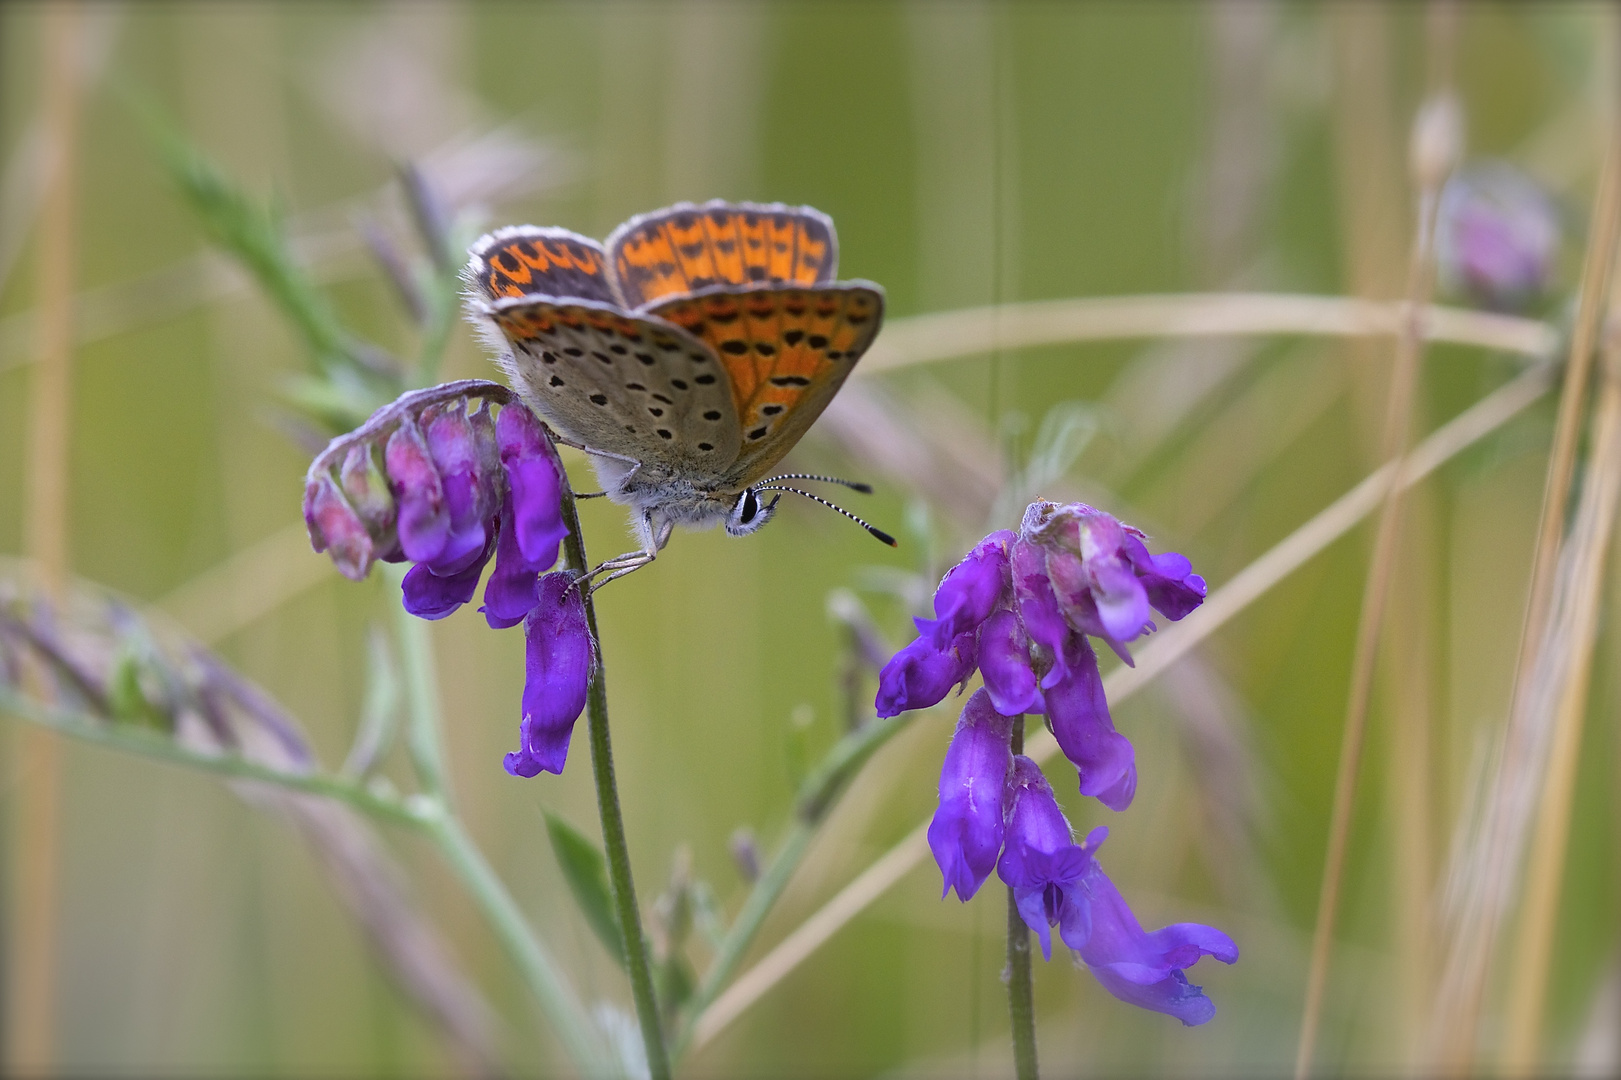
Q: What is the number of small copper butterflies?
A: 1